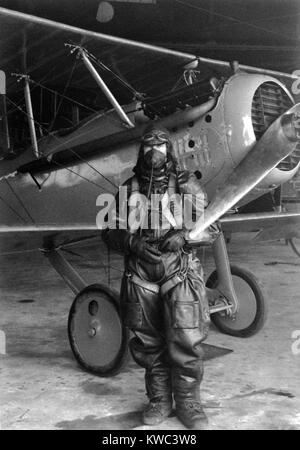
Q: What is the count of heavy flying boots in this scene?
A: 2